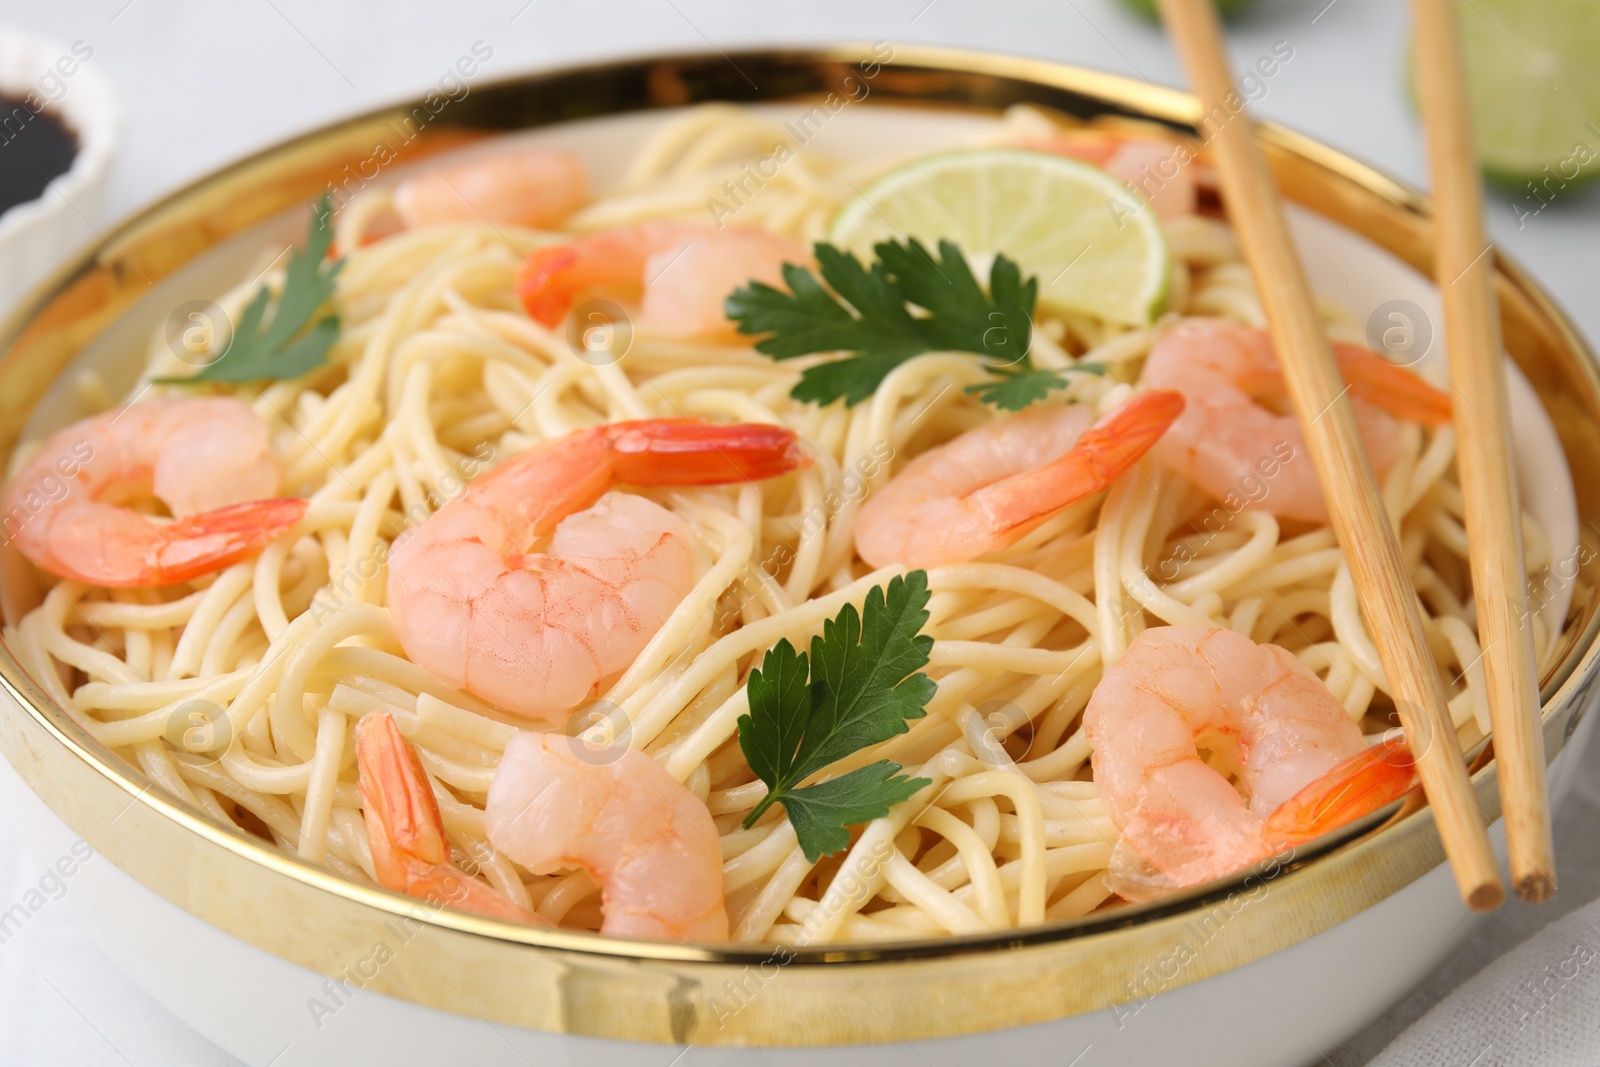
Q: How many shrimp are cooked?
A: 9